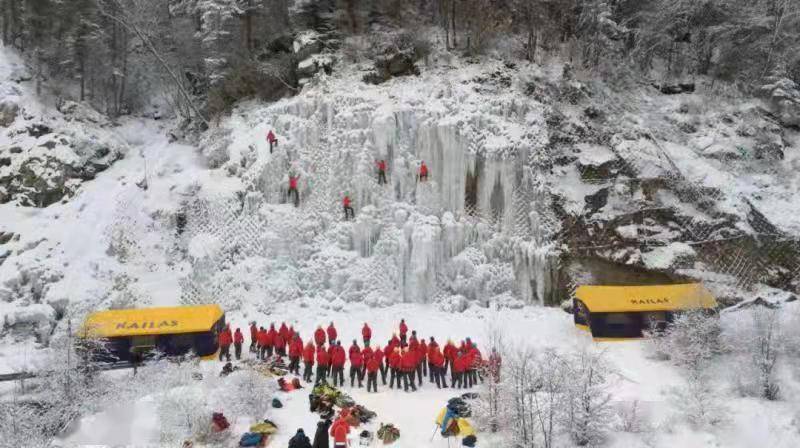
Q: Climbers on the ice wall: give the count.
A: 5